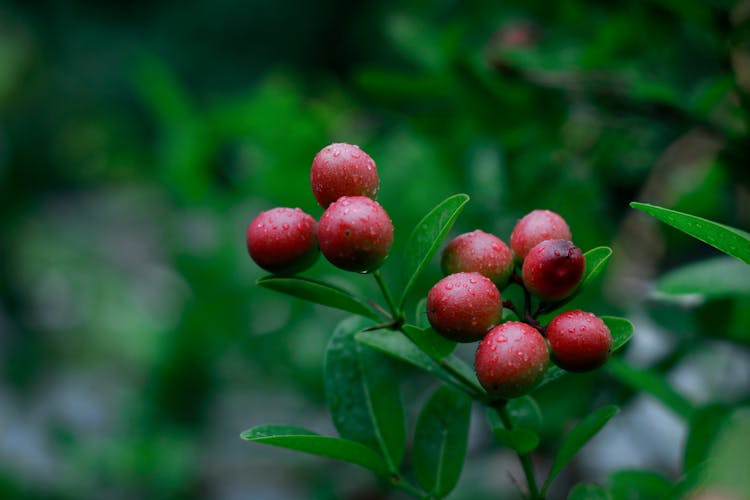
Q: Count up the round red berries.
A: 9